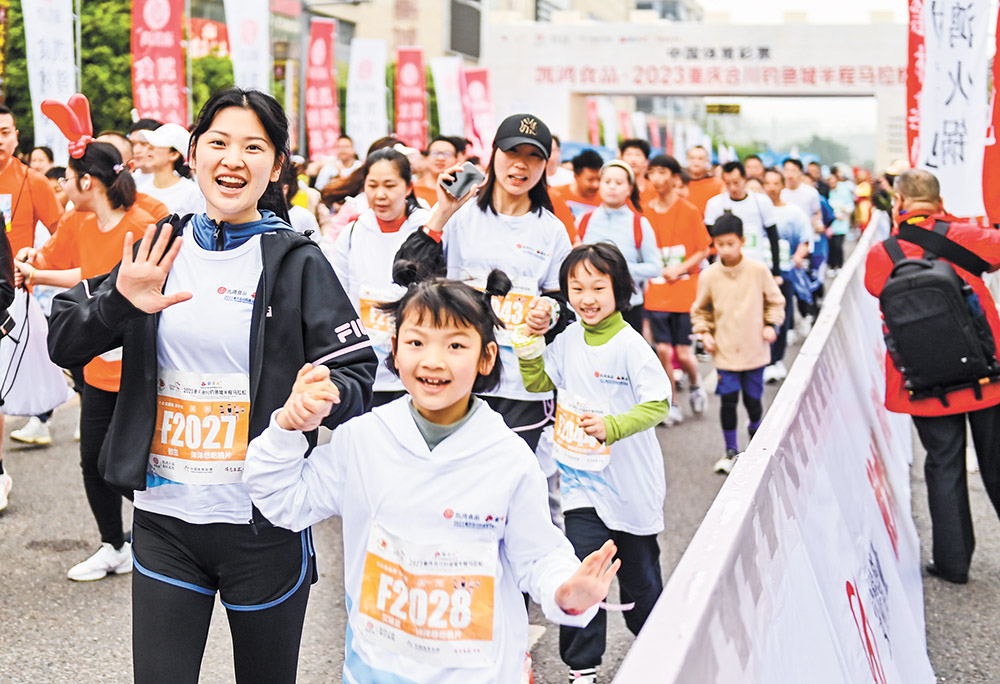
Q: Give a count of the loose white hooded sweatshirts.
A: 2